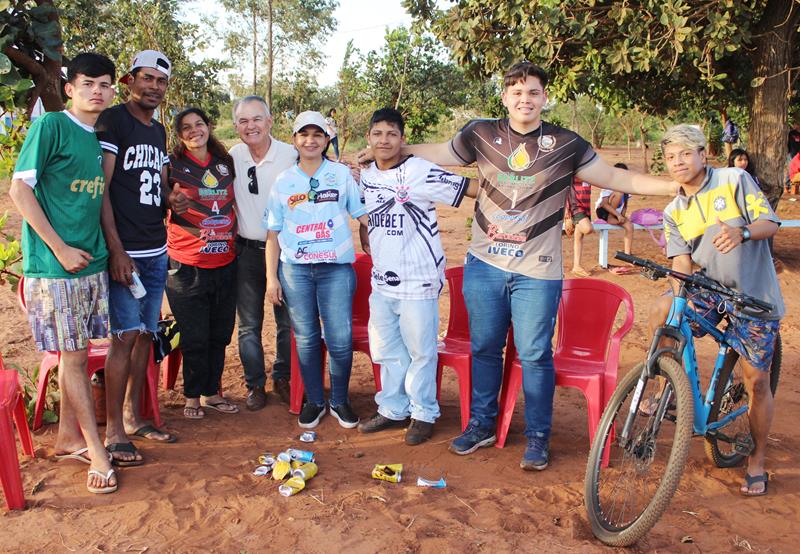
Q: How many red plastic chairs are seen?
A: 6